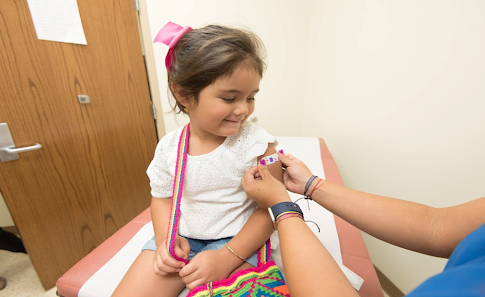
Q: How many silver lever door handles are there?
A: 1